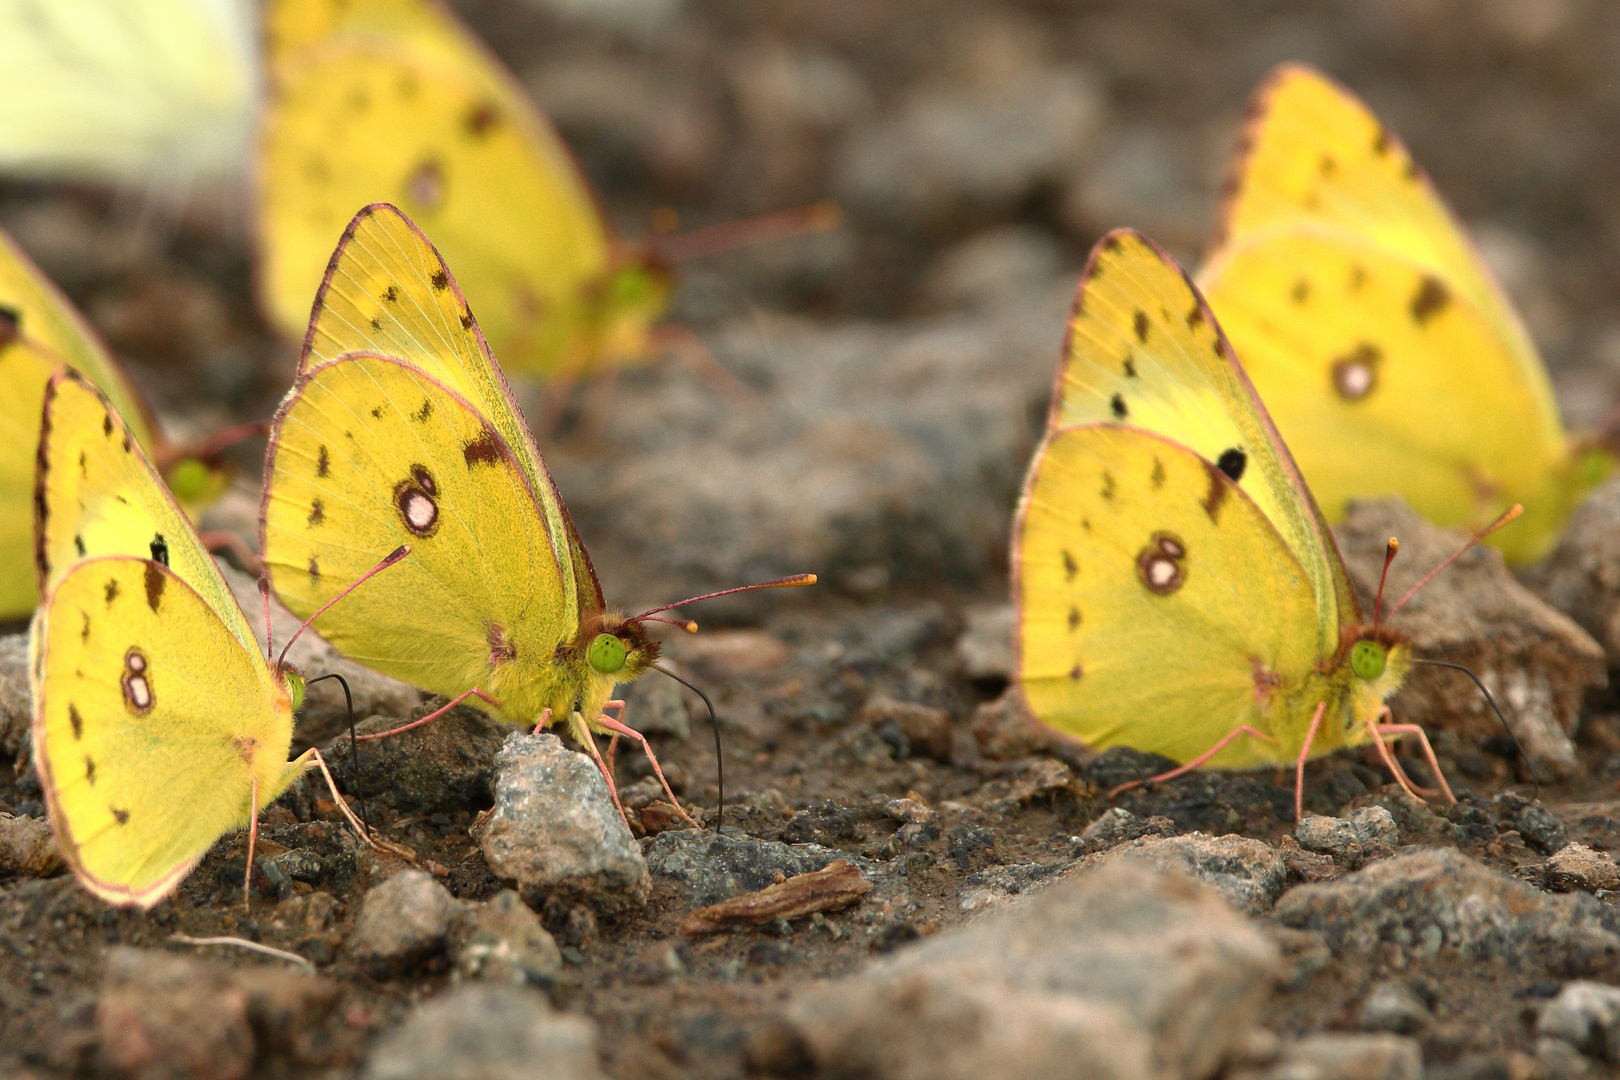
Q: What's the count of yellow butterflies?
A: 6